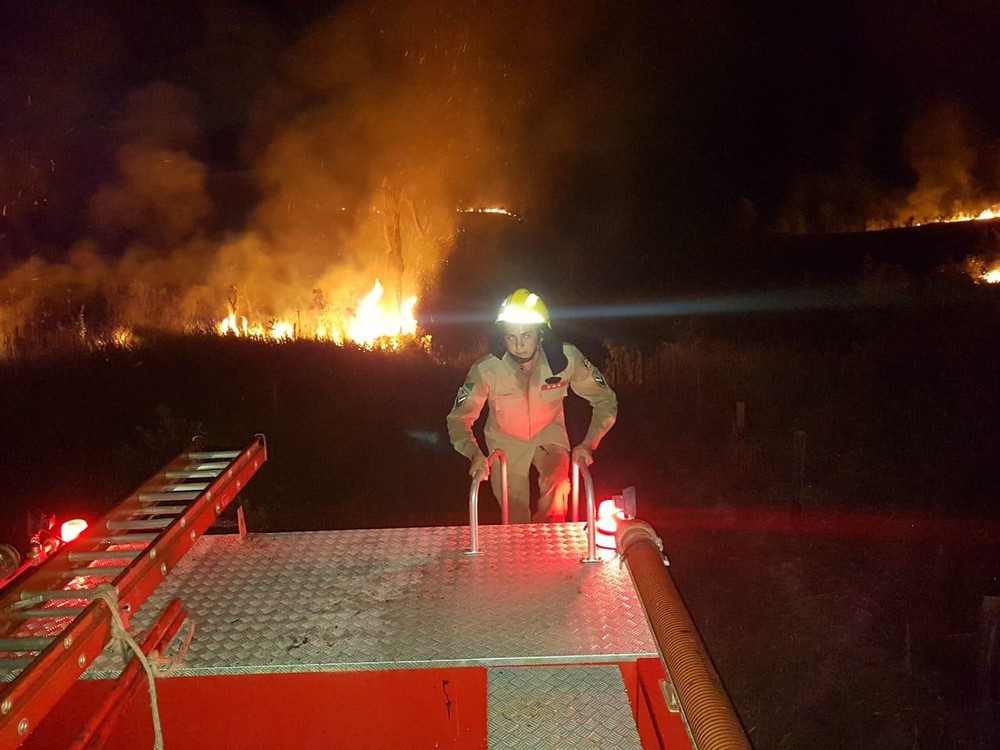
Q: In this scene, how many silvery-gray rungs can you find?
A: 14